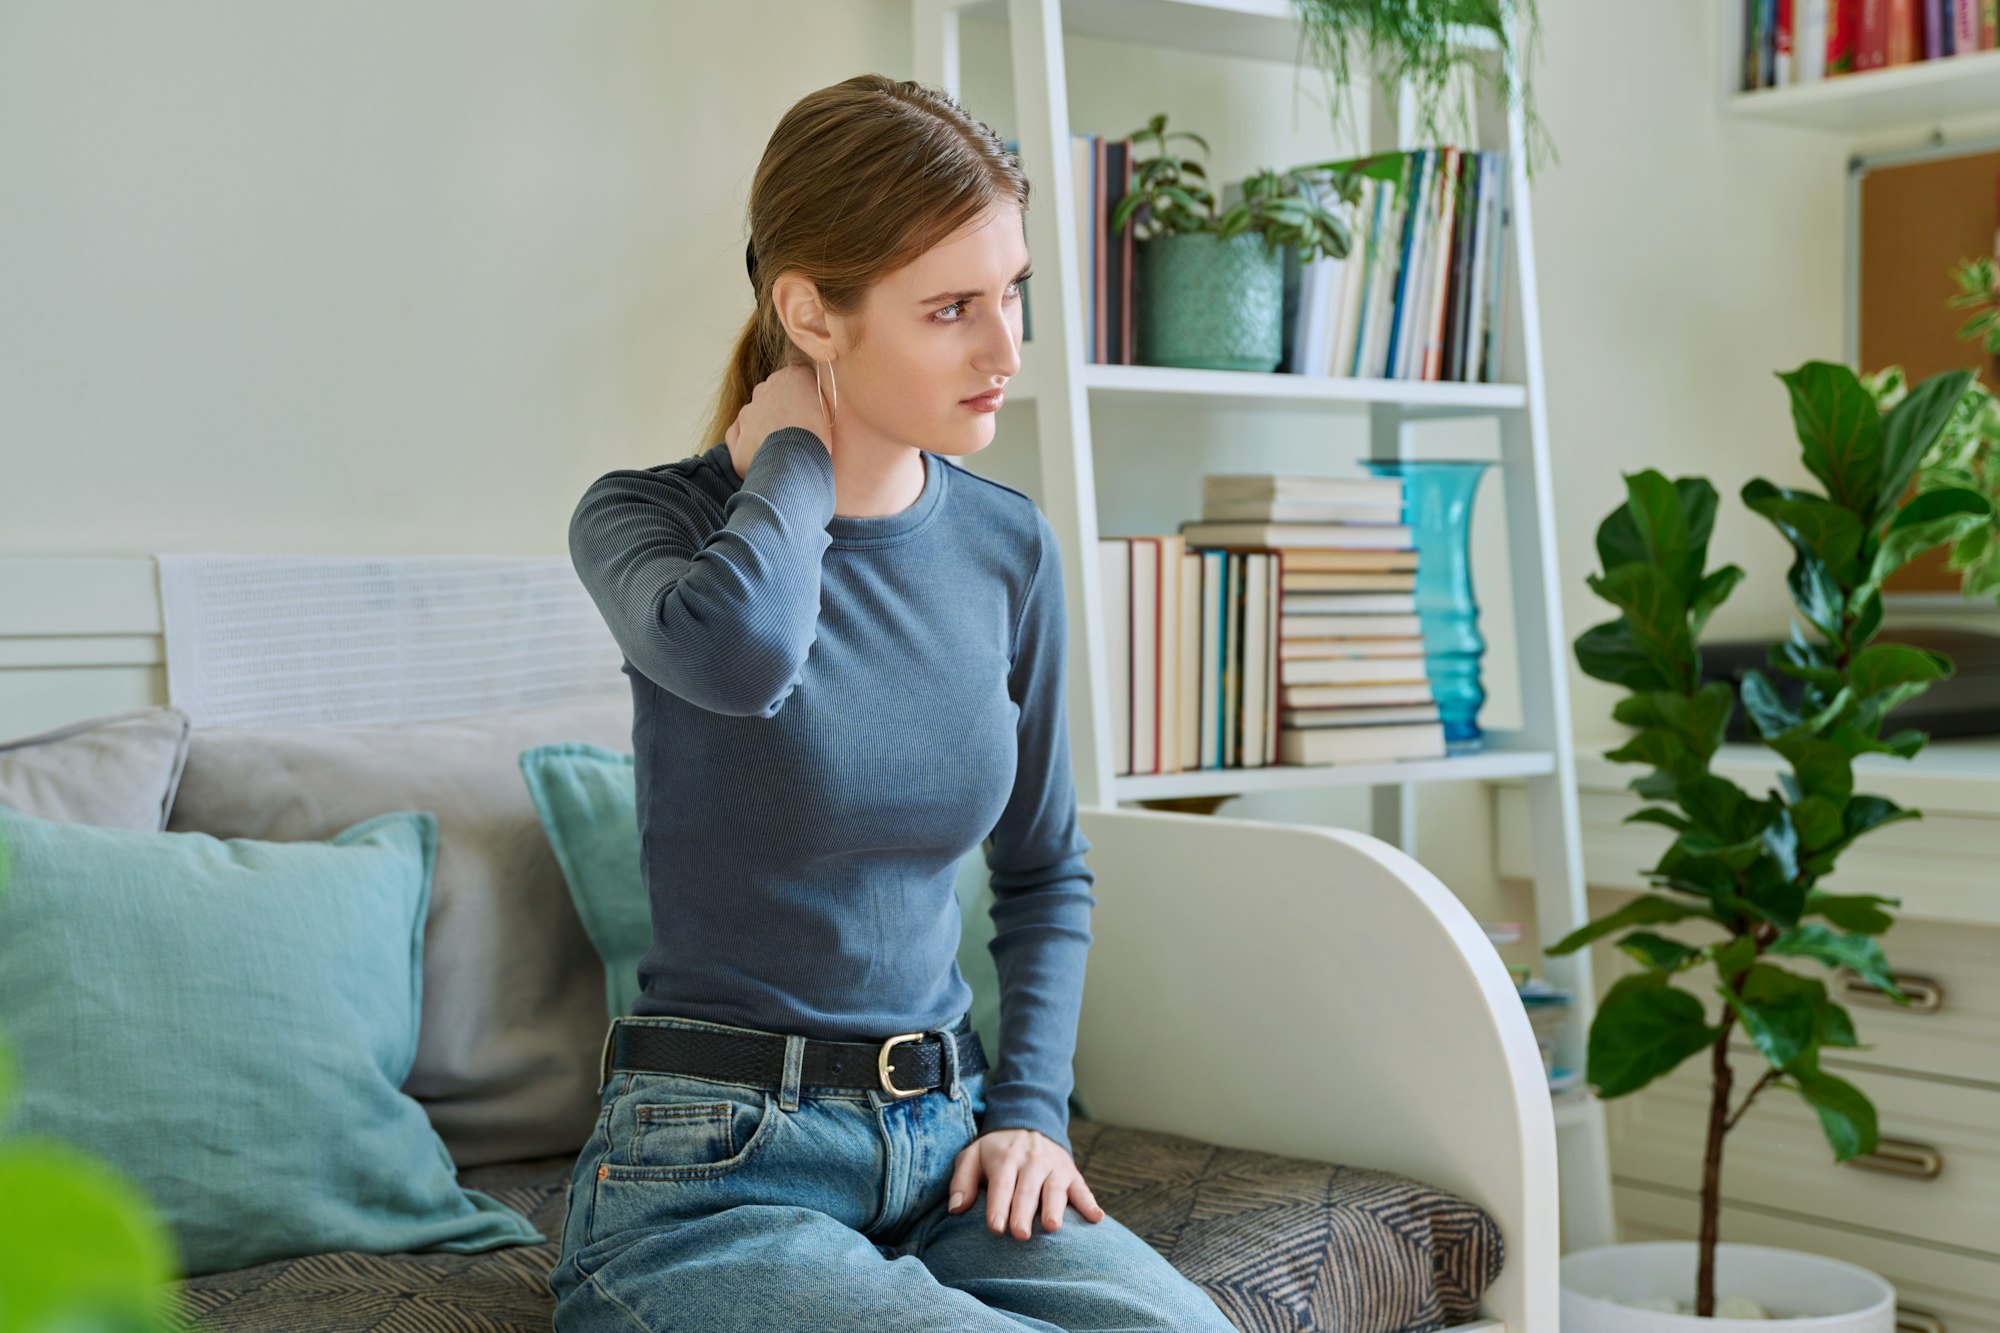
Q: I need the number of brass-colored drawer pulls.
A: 3